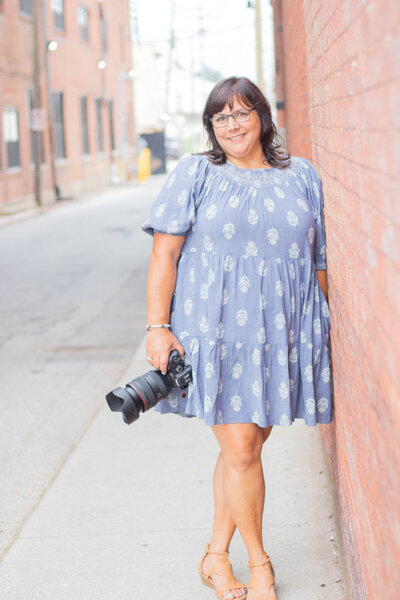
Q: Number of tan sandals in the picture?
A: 2